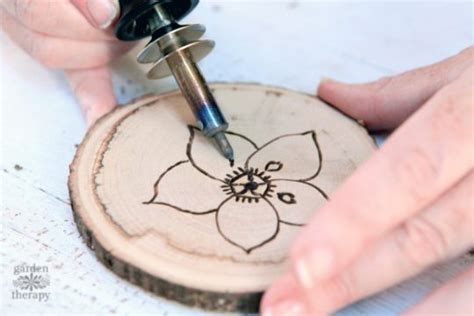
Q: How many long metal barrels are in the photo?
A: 1